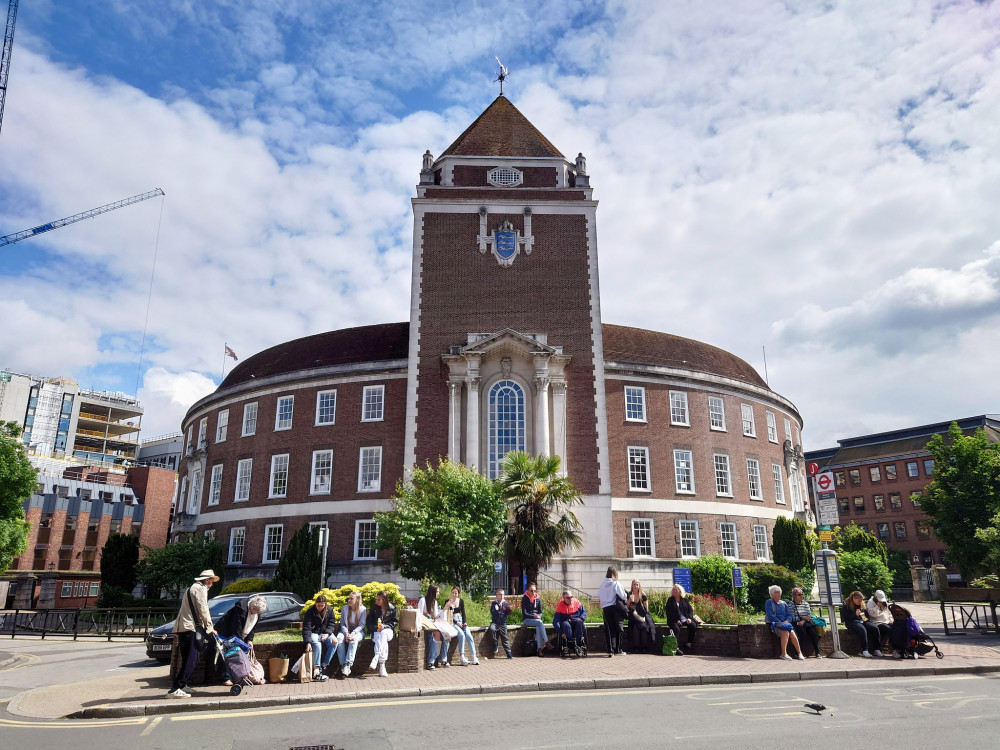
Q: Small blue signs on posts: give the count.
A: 2